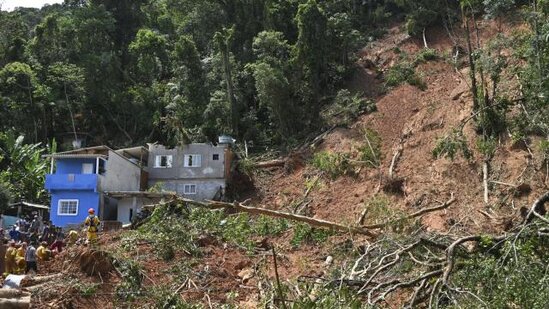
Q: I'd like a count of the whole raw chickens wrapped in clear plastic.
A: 0